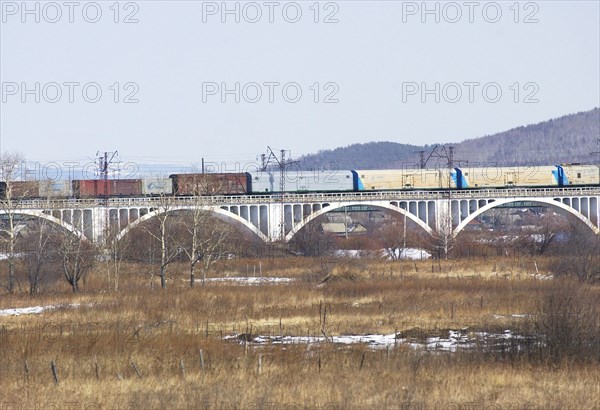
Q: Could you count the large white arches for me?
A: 4